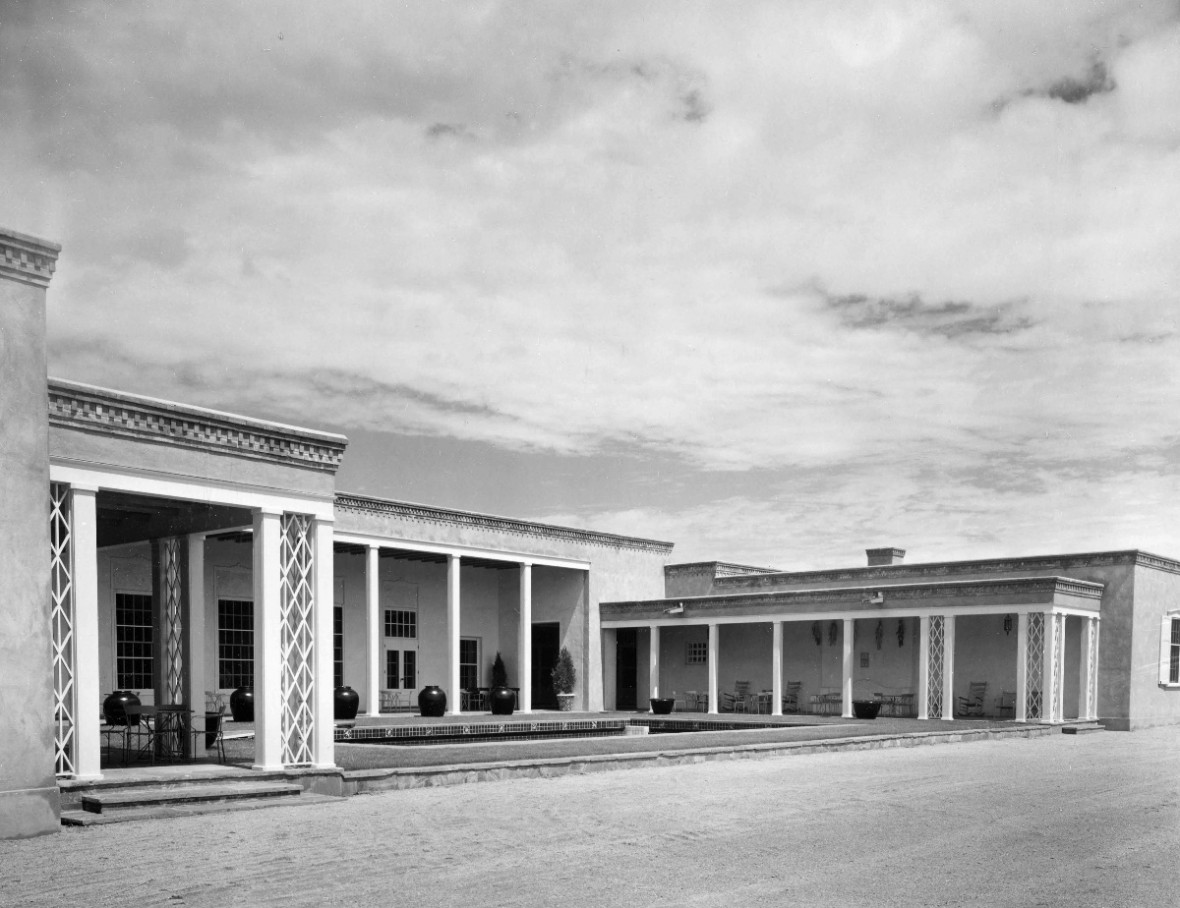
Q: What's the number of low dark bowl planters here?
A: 2